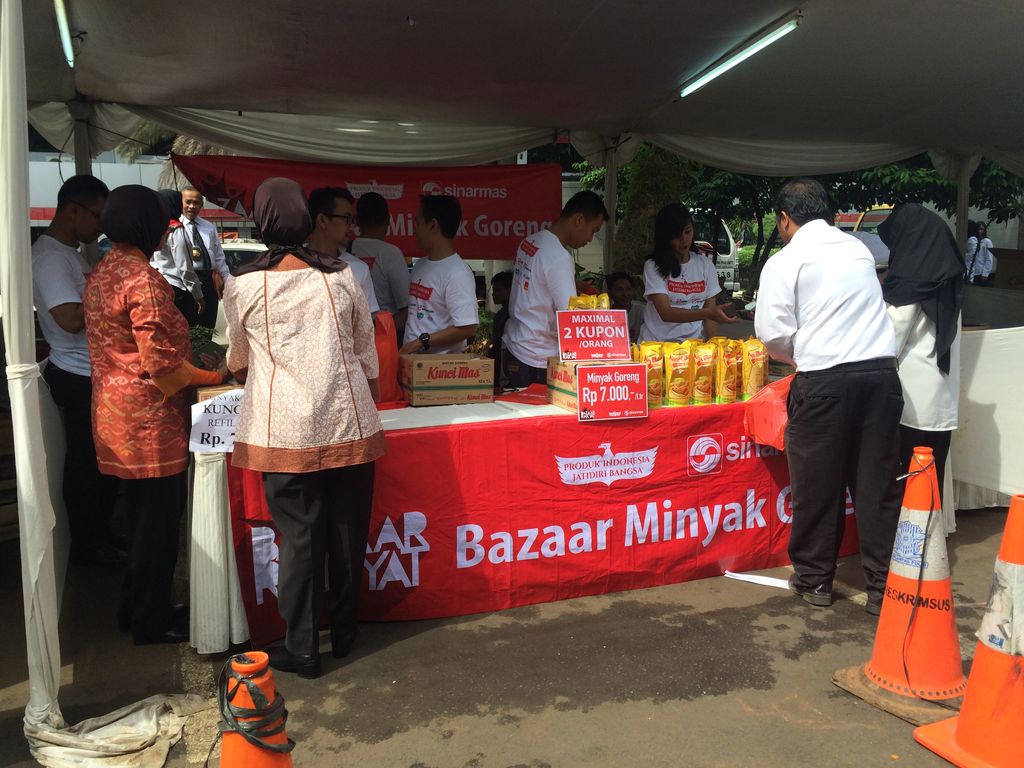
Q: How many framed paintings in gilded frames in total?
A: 0